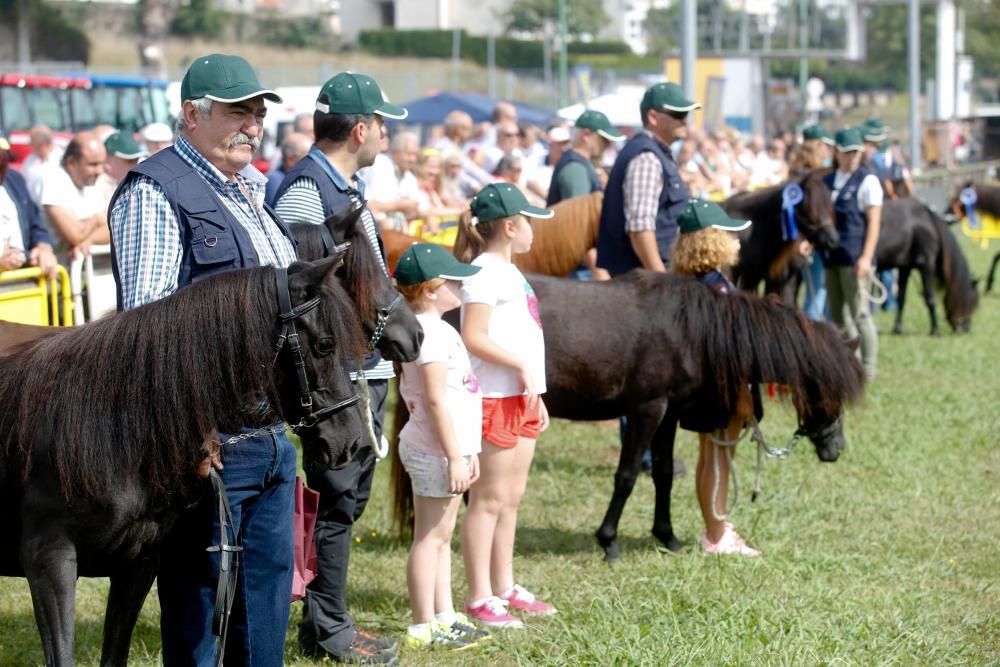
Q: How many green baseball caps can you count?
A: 11